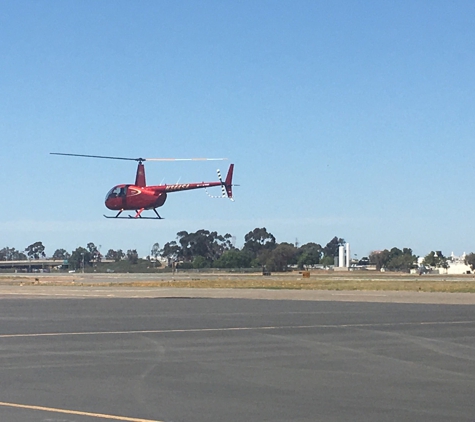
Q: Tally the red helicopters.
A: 1